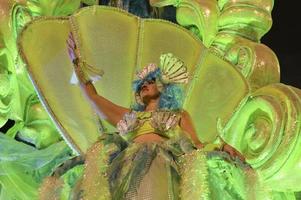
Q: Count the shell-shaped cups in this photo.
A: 2